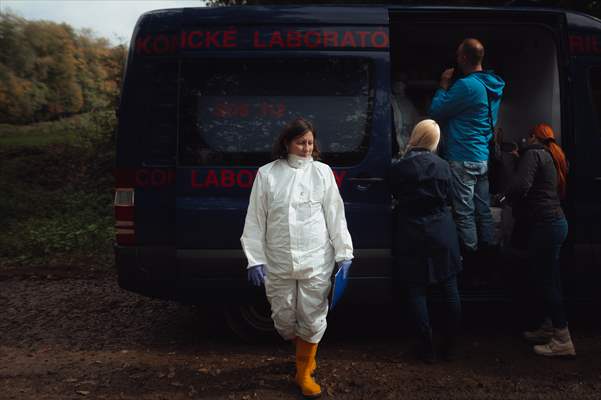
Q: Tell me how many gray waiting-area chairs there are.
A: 0